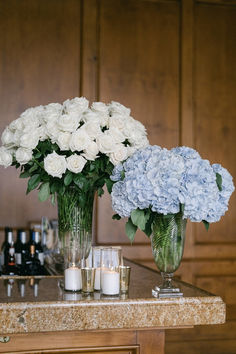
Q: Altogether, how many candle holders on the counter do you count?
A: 5